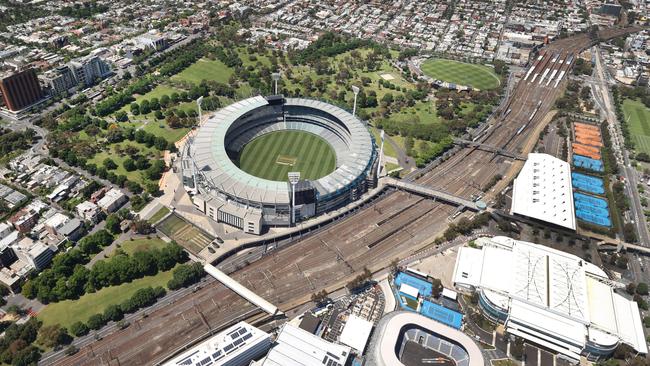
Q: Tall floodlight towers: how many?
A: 6